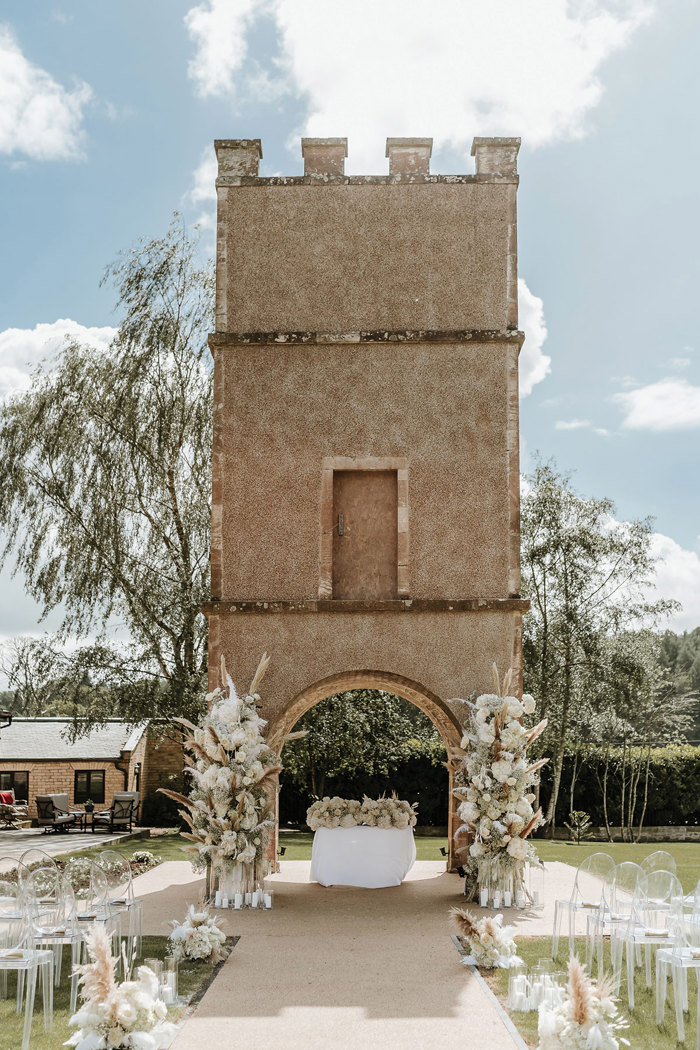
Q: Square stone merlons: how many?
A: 4